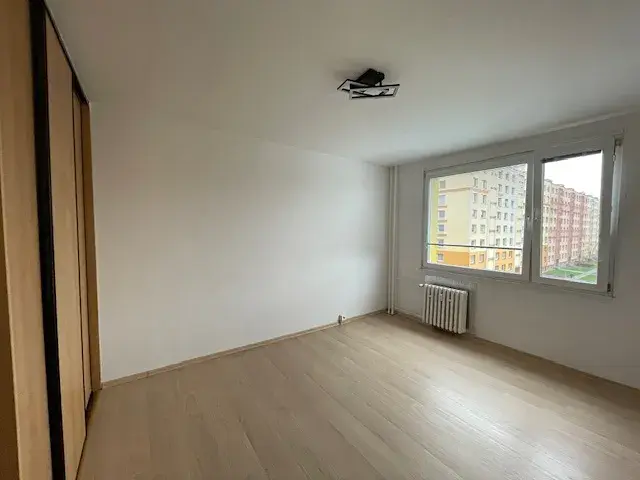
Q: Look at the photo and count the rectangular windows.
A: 2